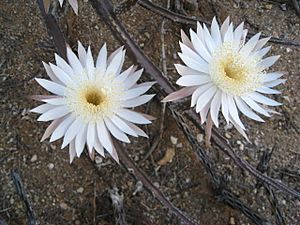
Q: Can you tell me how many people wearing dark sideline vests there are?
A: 0